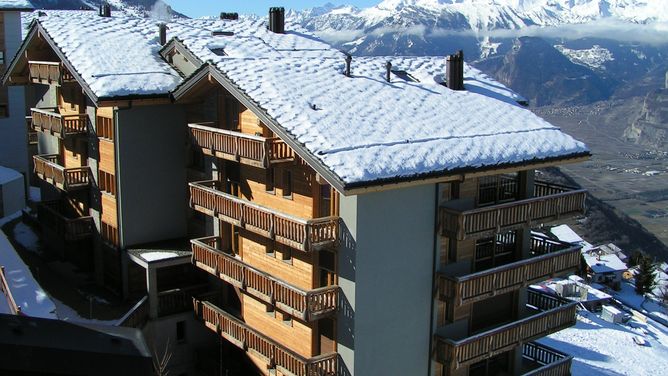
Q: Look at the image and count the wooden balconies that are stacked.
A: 12